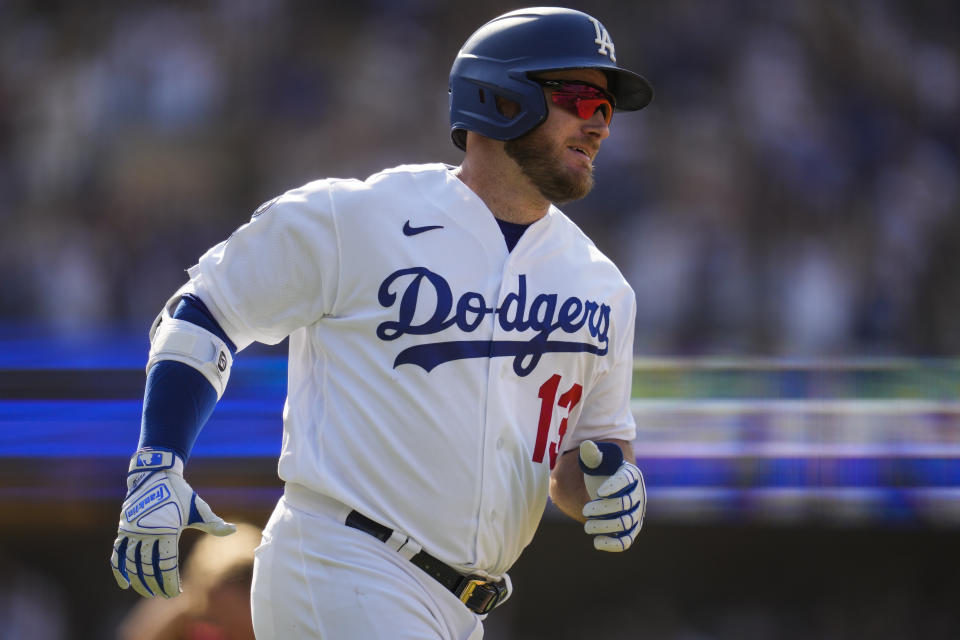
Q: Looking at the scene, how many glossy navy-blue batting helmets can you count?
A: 1